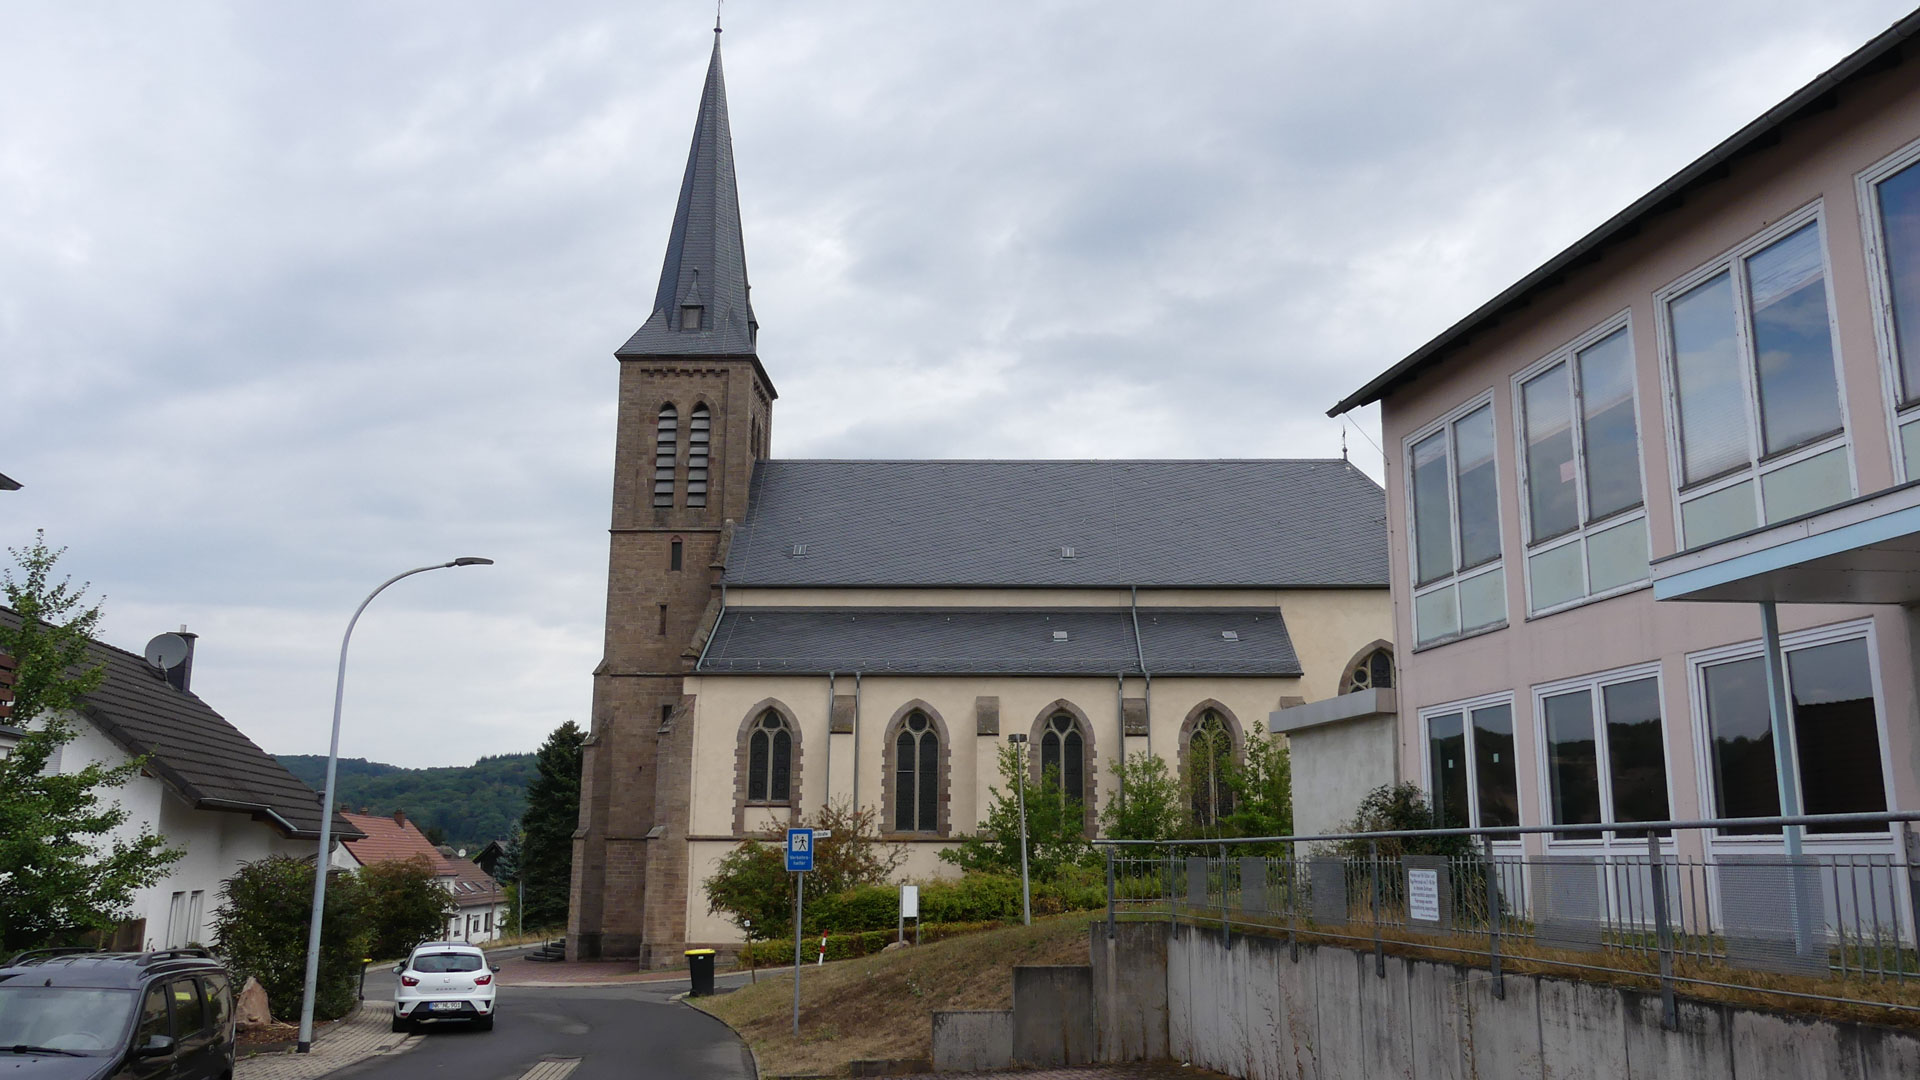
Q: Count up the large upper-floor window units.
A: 4